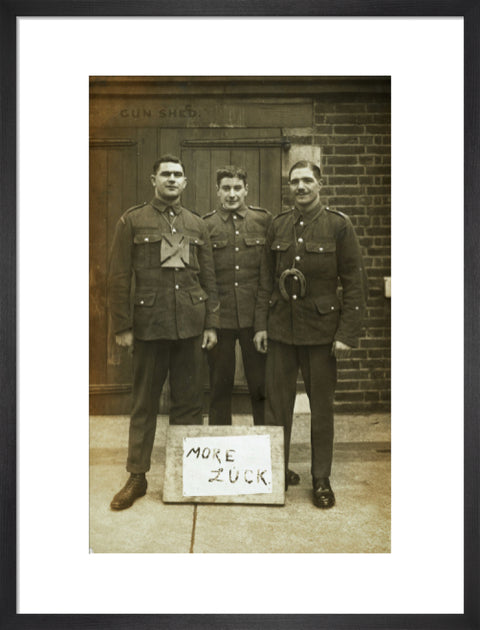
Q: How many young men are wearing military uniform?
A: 3